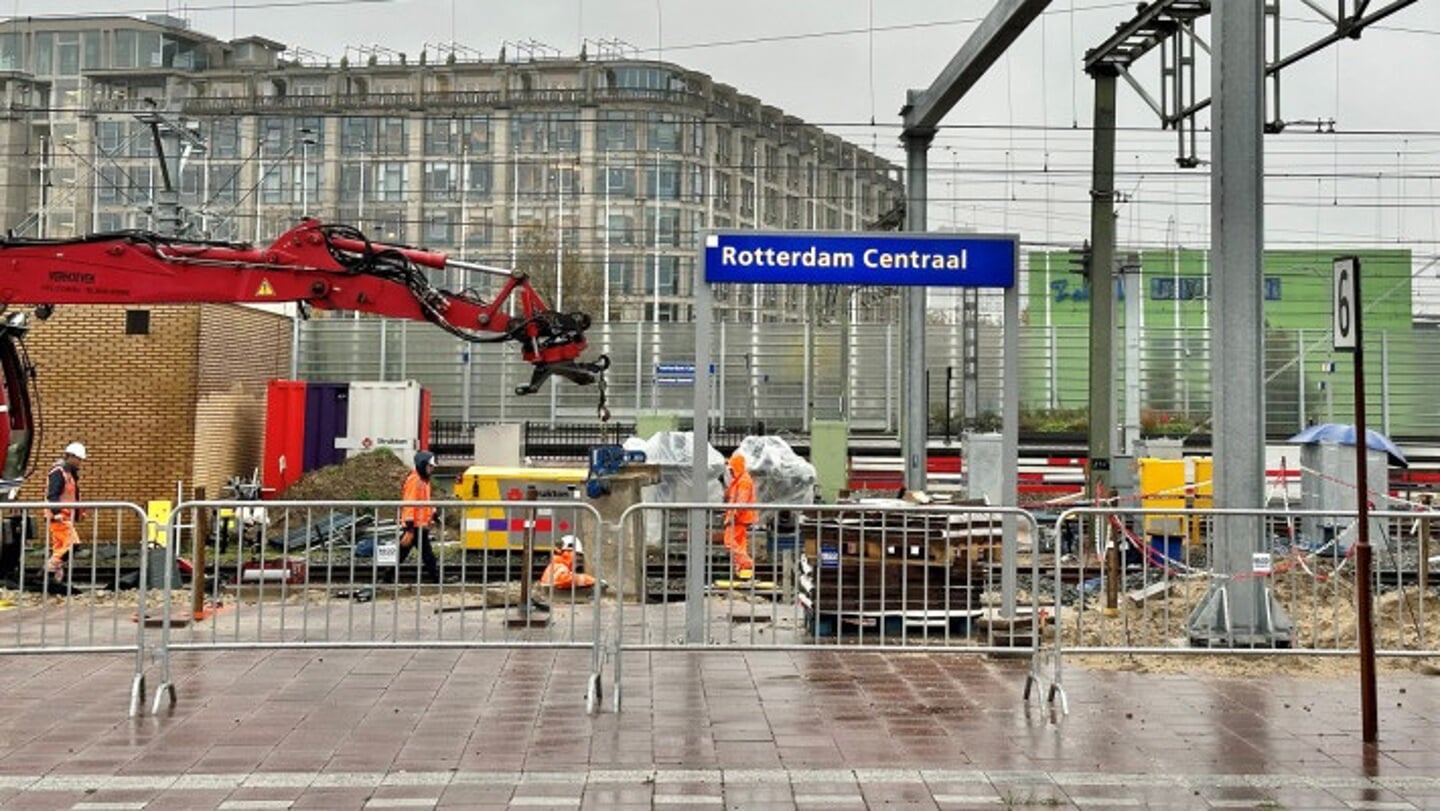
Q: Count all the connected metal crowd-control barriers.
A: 4